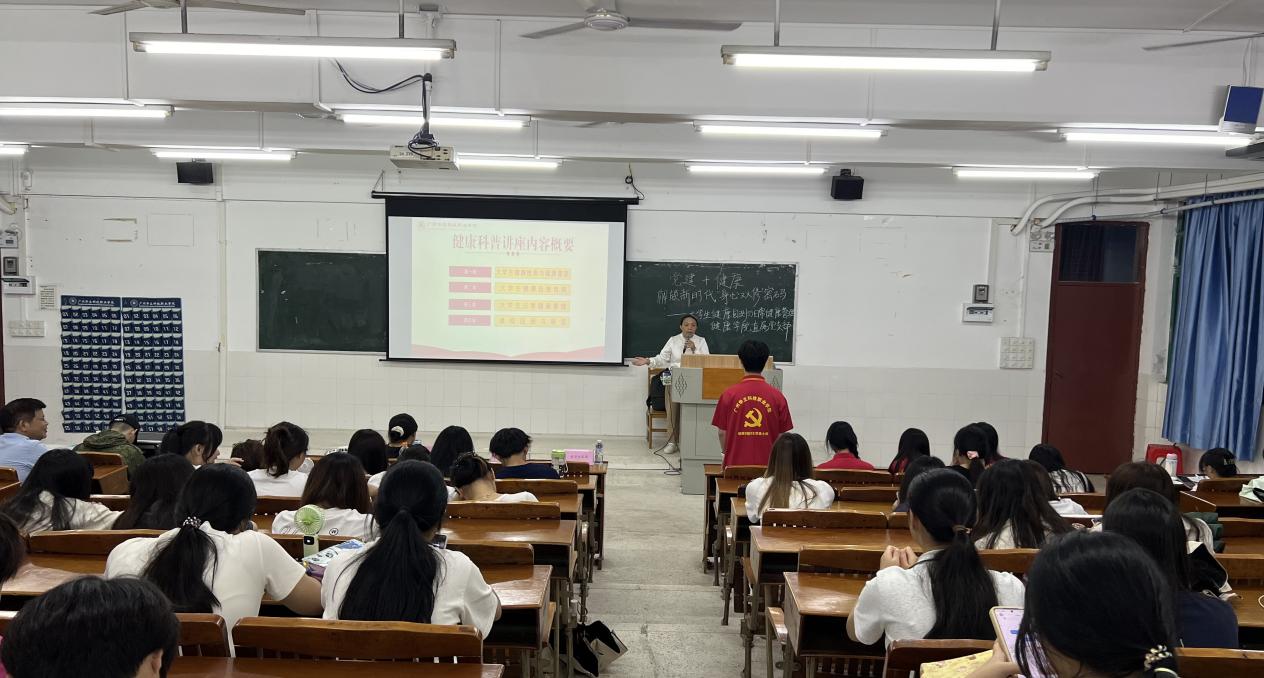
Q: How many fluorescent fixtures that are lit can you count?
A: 11